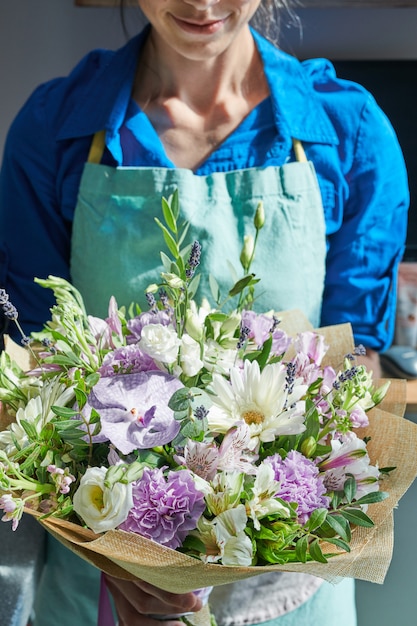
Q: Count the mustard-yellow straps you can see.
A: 2